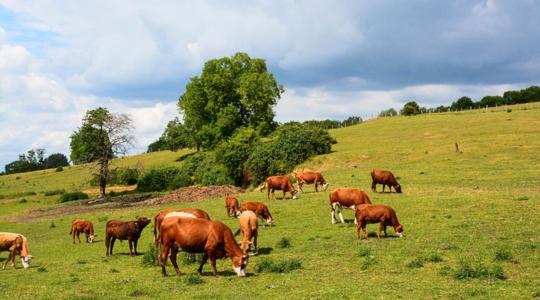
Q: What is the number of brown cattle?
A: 13